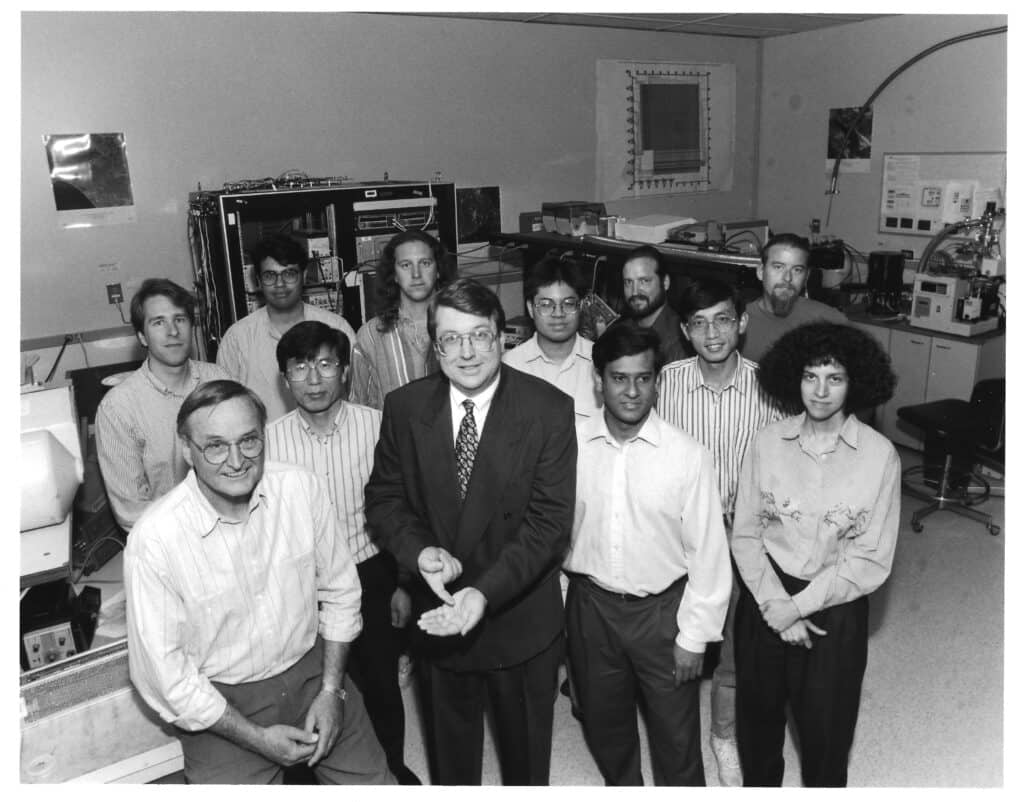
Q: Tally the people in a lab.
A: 12